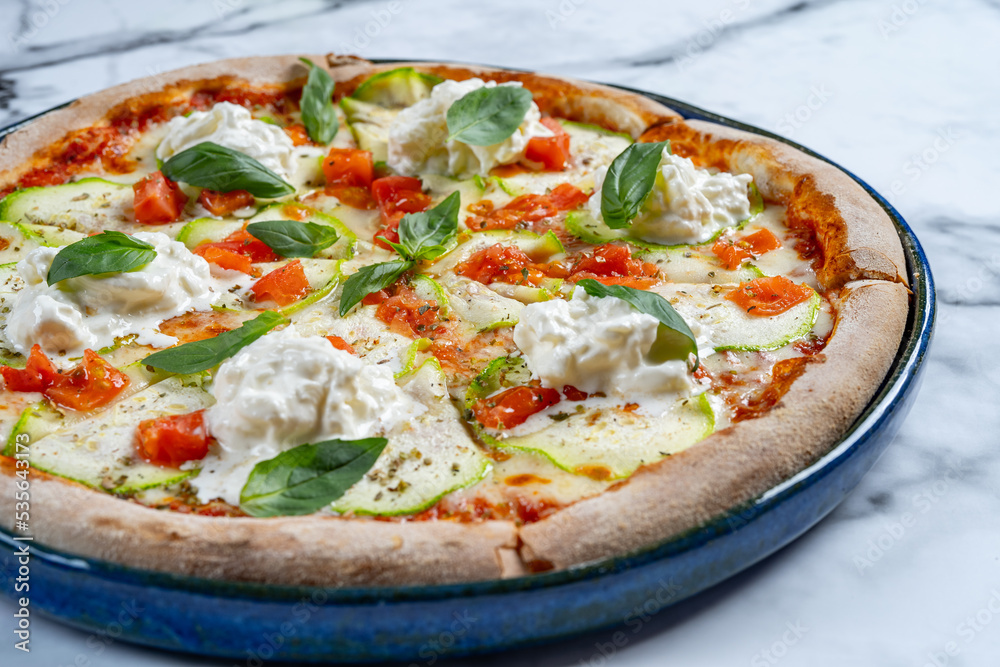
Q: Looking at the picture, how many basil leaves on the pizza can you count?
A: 11